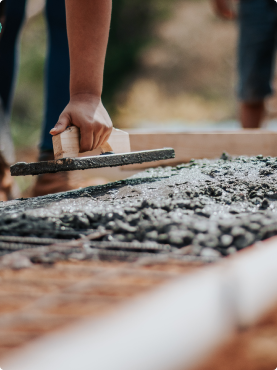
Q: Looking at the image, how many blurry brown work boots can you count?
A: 2